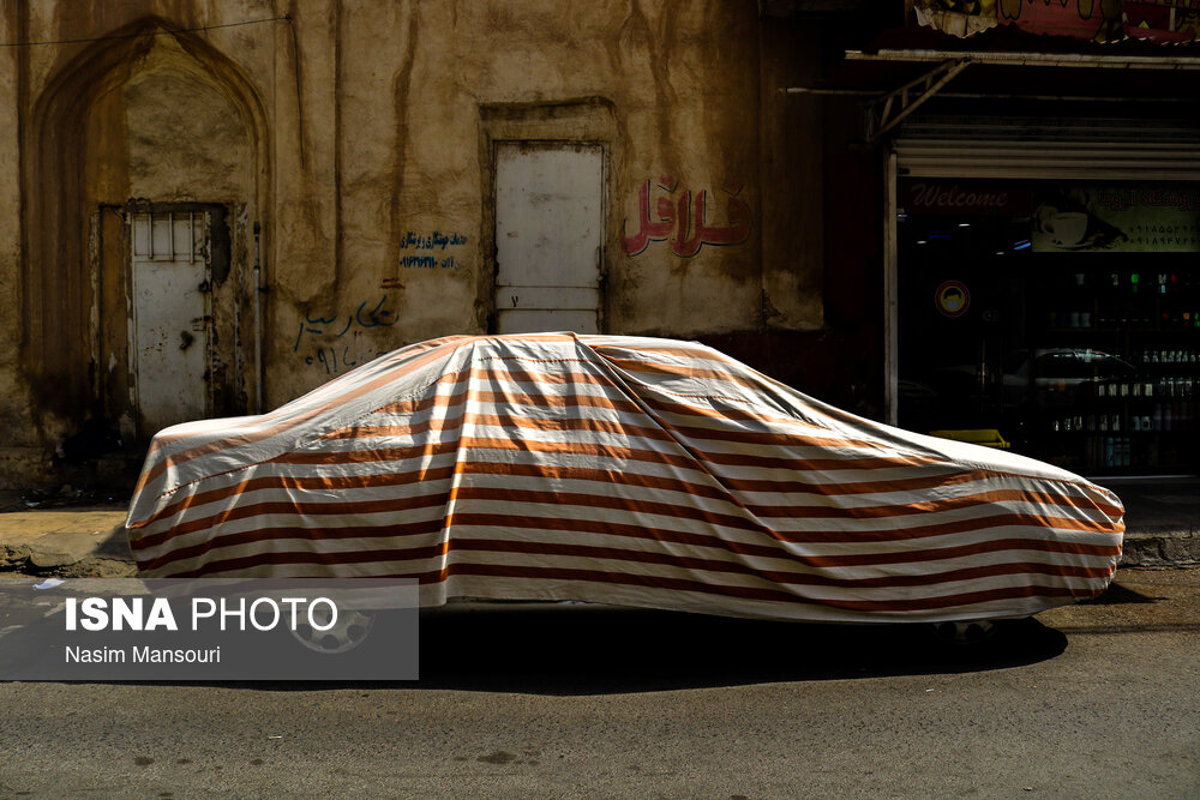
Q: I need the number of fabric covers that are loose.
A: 1